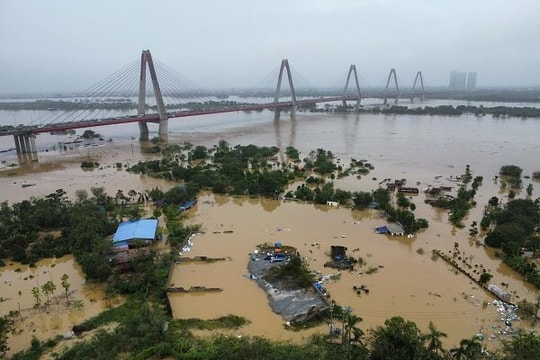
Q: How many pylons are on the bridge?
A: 5